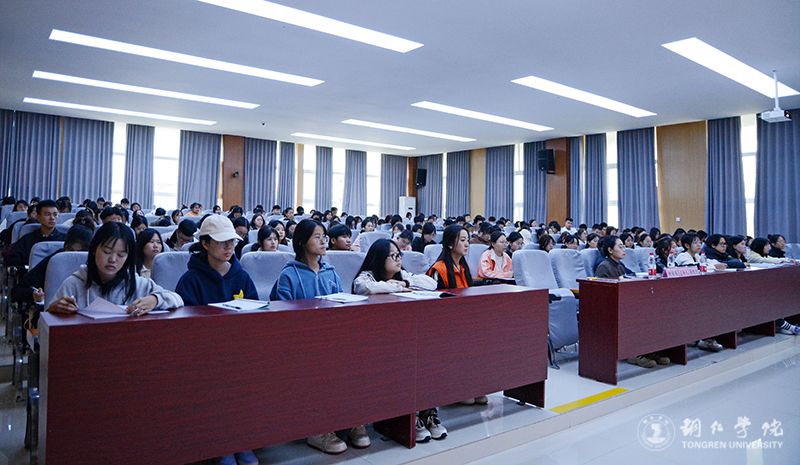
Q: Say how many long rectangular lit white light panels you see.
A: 9